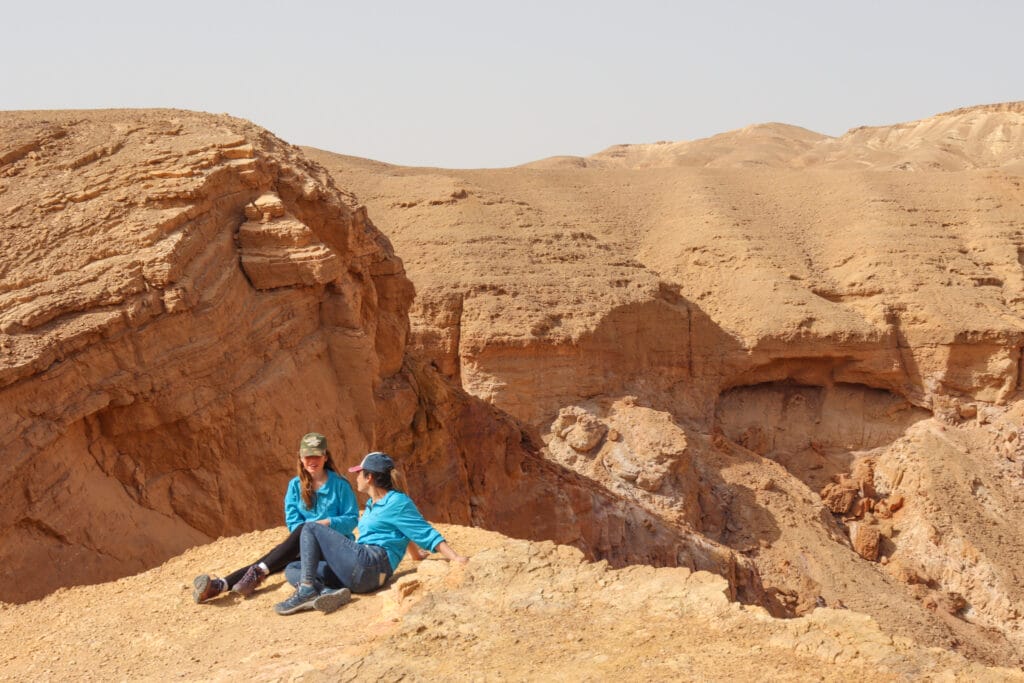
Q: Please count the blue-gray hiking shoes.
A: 2